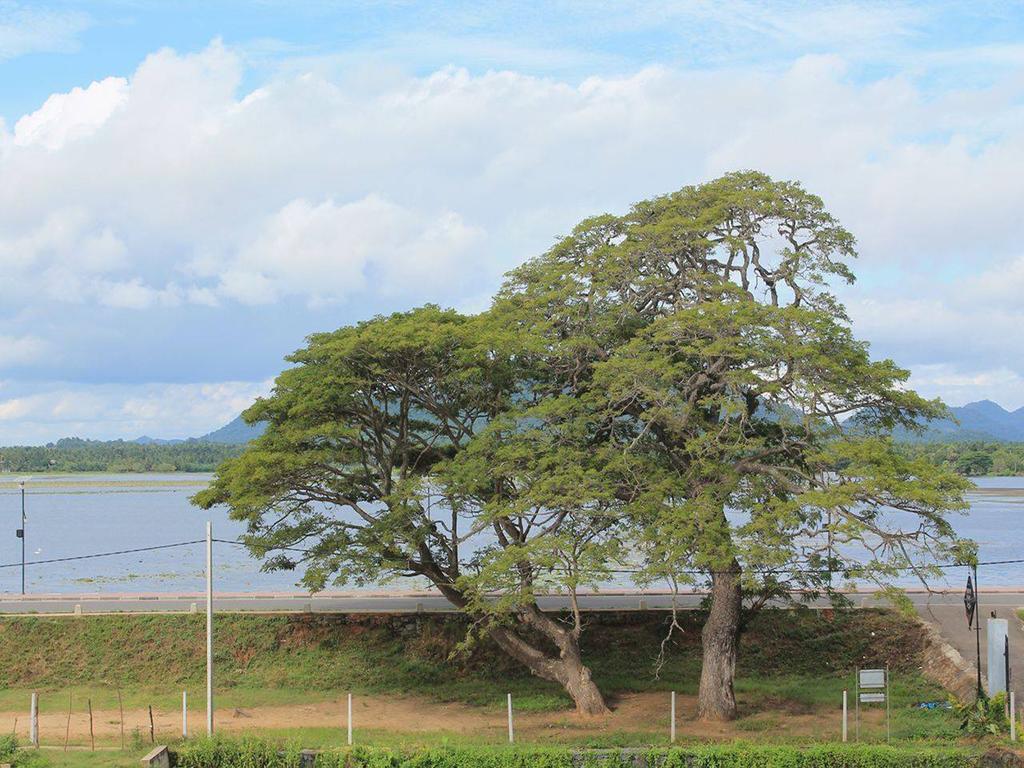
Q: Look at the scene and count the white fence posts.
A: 7